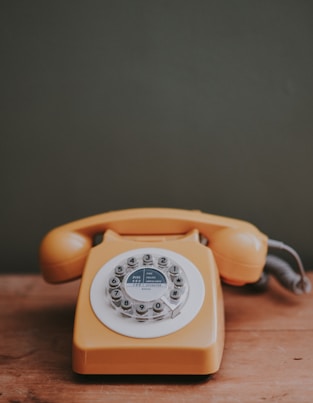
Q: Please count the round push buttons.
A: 12